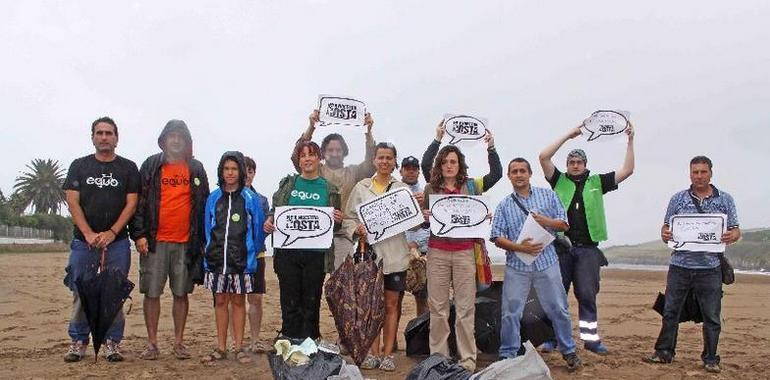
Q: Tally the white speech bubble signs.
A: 7